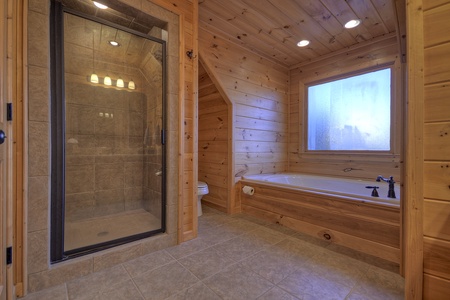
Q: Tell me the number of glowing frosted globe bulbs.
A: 4